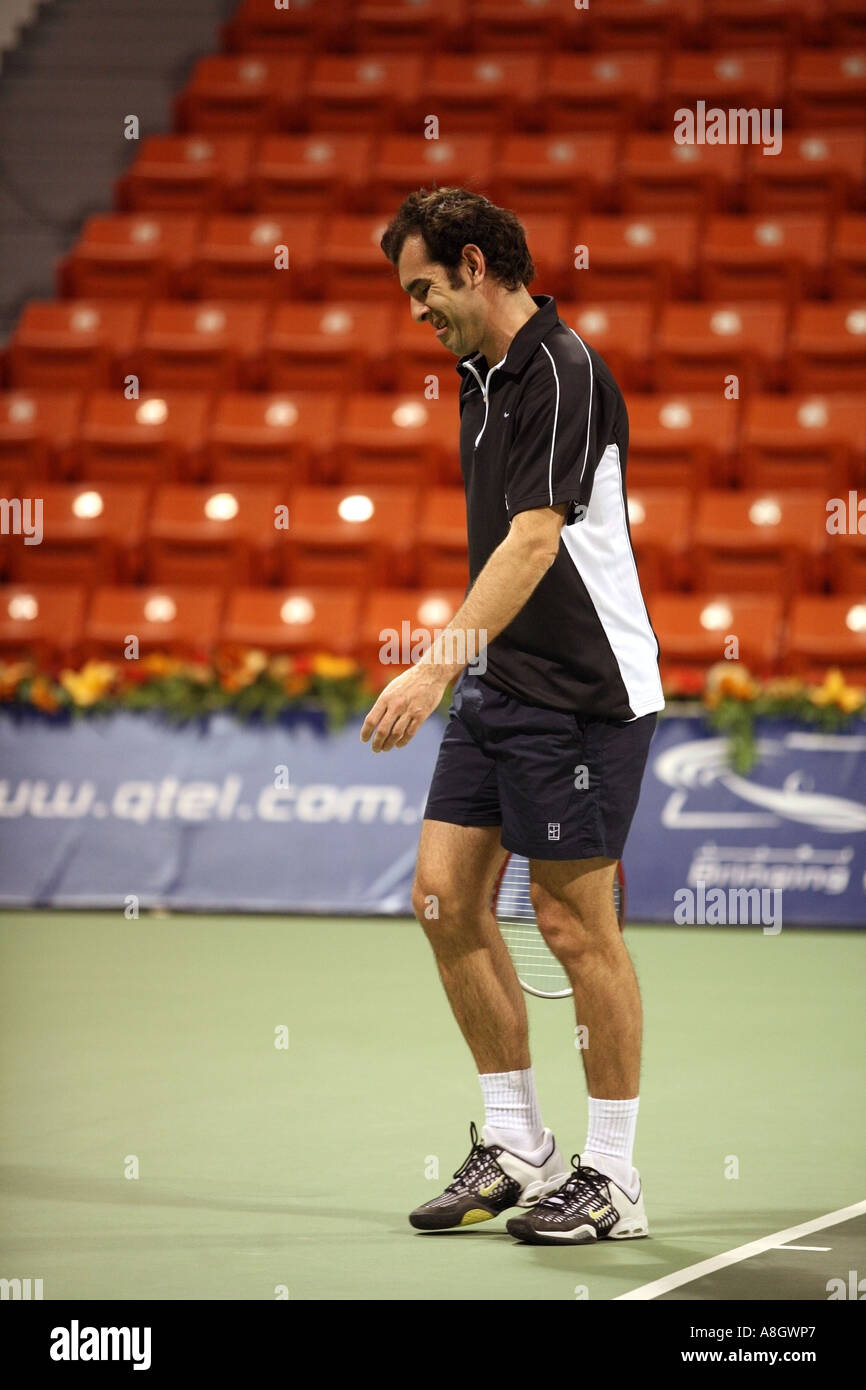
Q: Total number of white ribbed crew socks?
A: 2